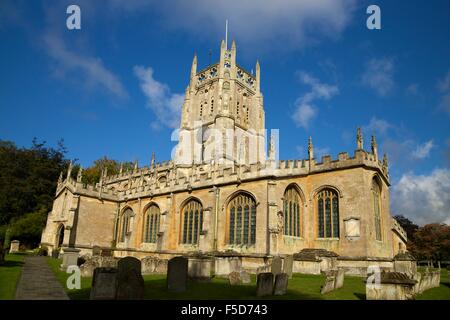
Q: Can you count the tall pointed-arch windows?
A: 7